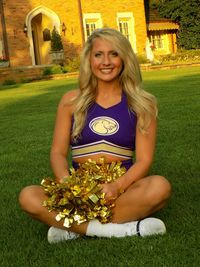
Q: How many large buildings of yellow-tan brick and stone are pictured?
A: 1